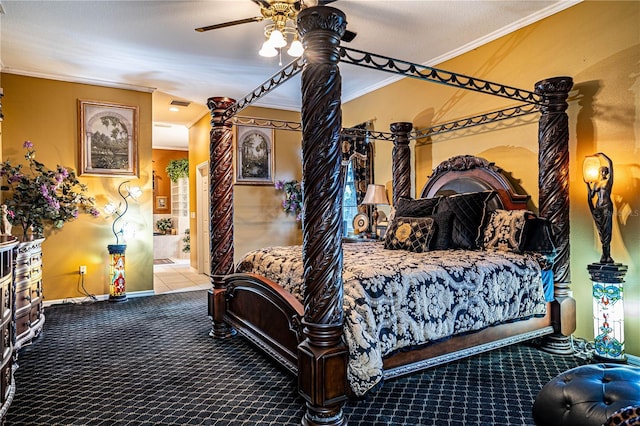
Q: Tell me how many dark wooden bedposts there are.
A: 4